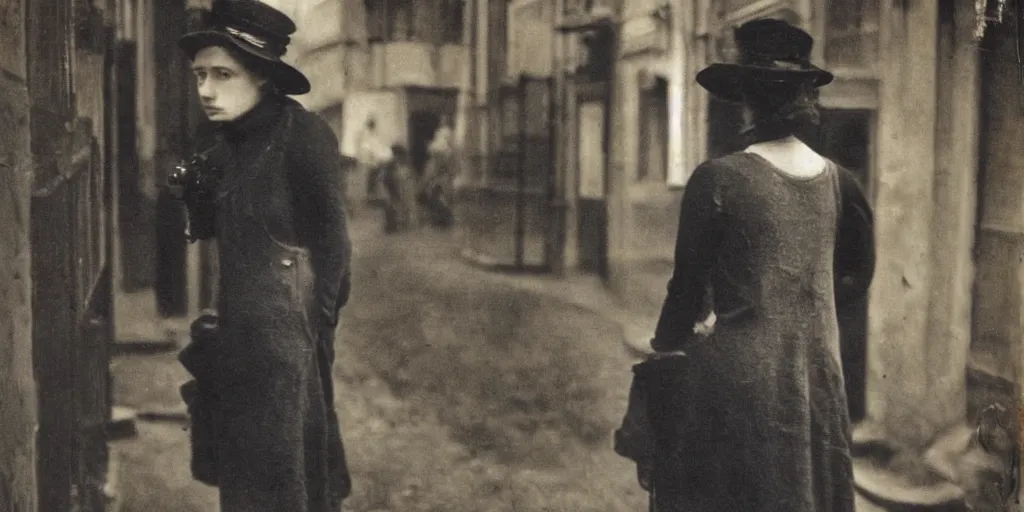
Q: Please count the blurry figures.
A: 3